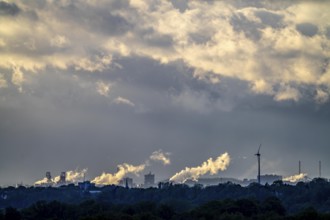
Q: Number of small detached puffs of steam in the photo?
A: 1